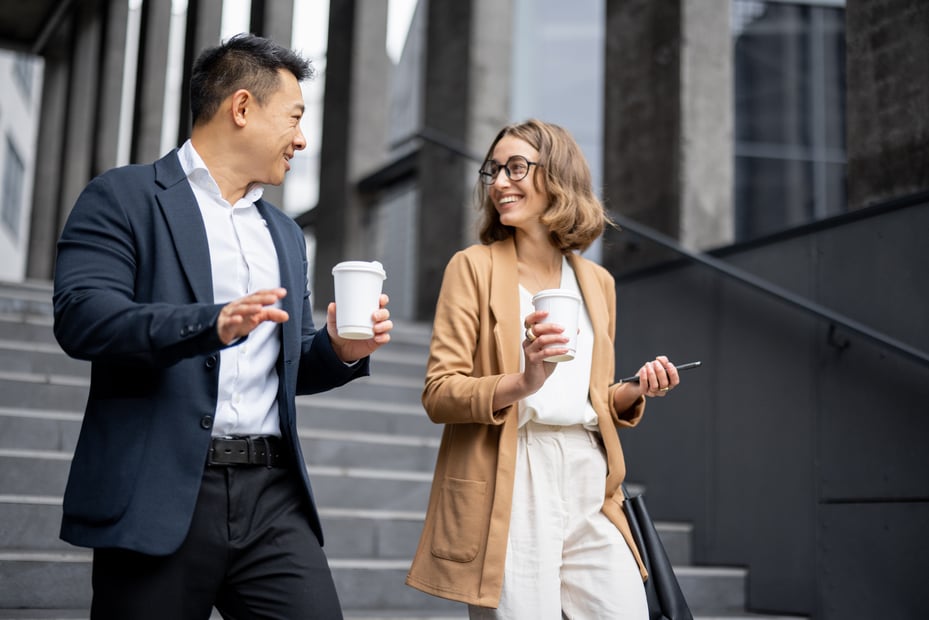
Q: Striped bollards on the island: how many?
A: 0